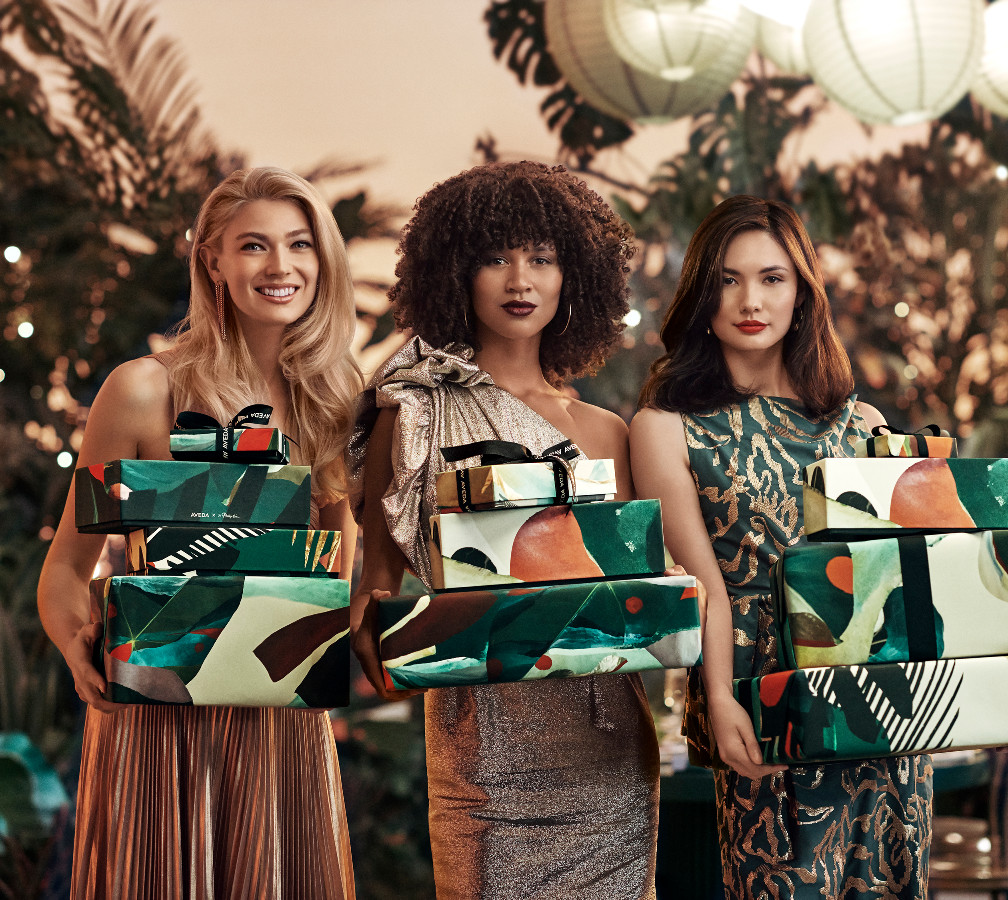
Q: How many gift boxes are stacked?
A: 11